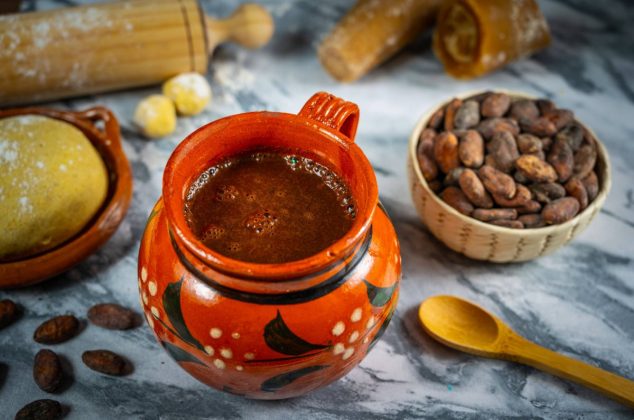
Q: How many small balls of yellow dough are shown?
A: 2